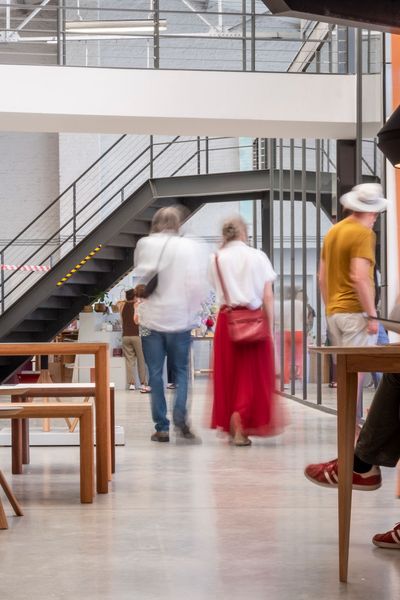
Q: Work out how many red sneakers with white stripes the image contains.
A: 2